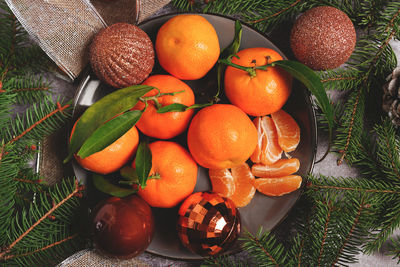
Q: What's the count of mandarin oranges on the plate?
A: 6